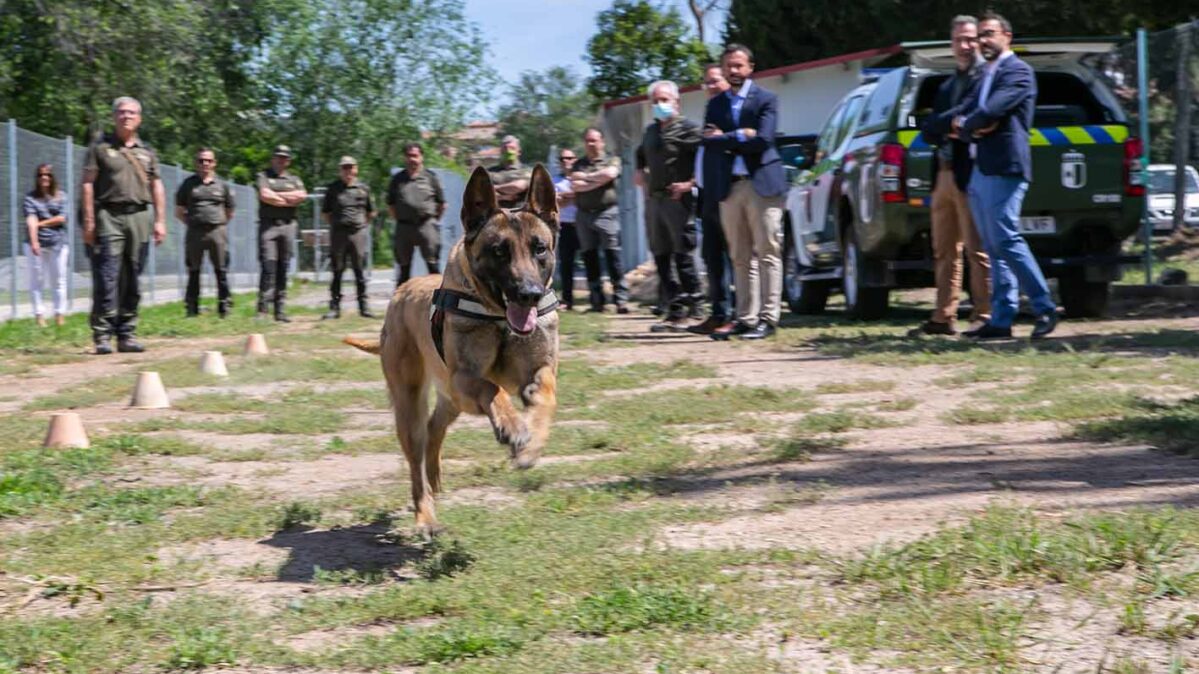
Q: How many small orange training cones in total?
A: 4